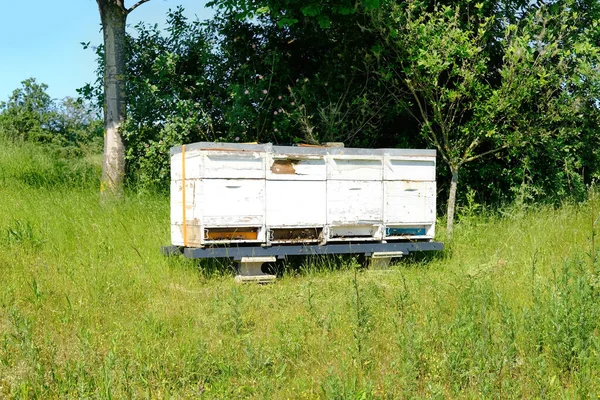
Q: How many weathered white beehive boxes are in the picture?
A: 4